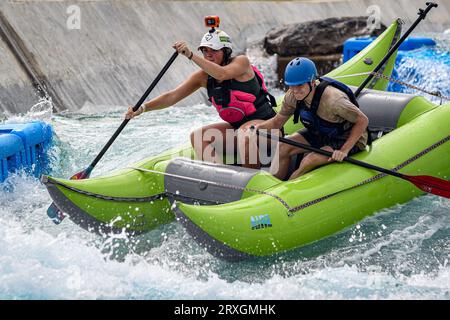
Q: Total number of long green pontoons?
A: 2